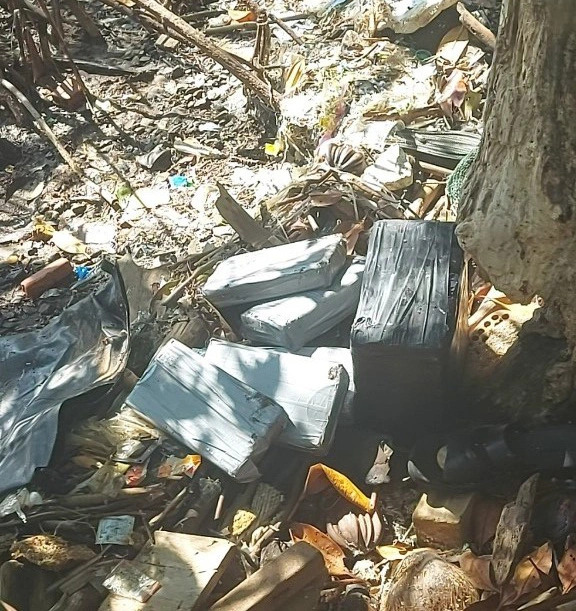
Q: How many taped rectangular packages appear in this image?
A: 6